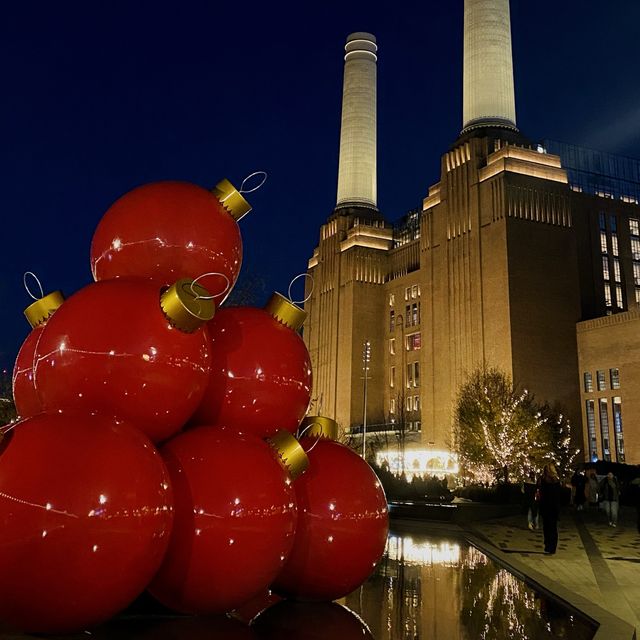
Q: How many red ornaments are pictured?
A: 7